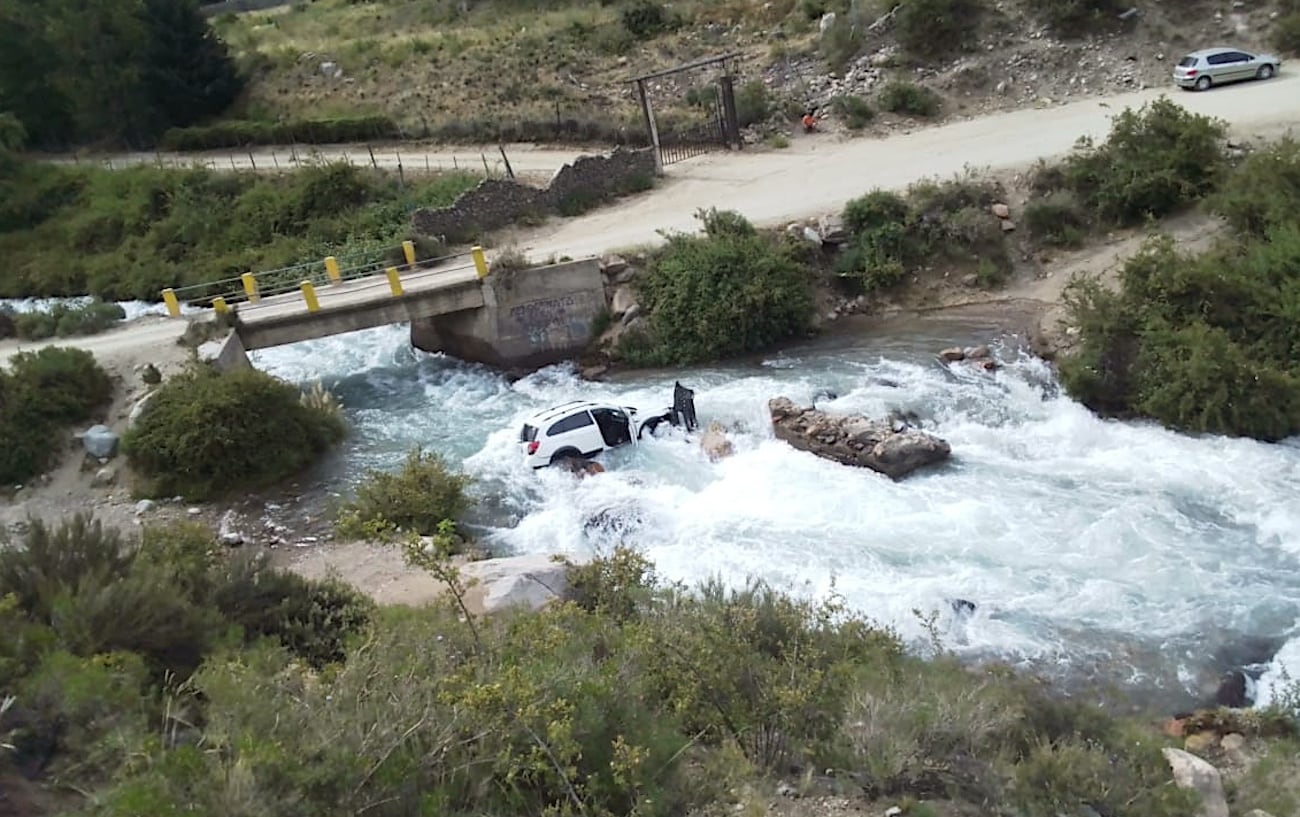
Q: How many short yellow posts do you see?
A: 8